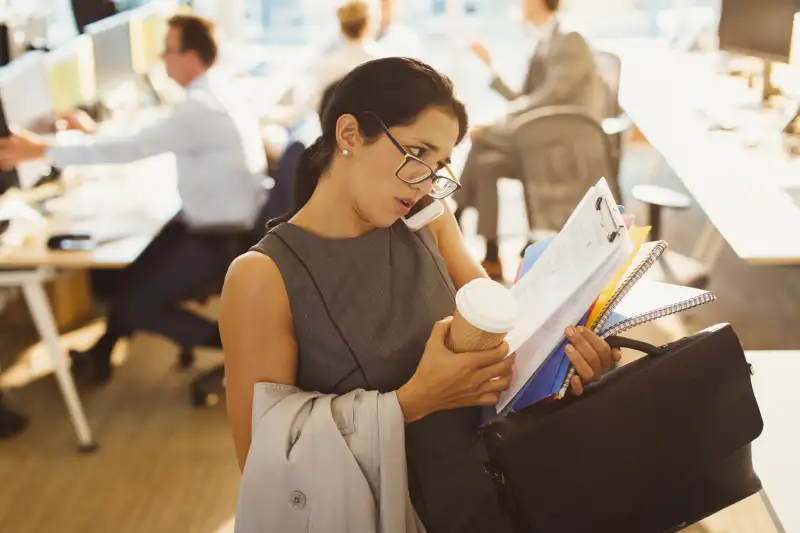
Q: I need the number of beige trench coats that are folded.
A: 1